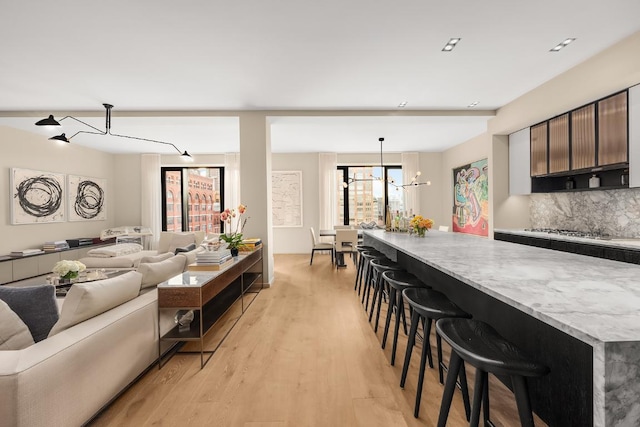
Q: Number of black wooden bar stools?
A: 6